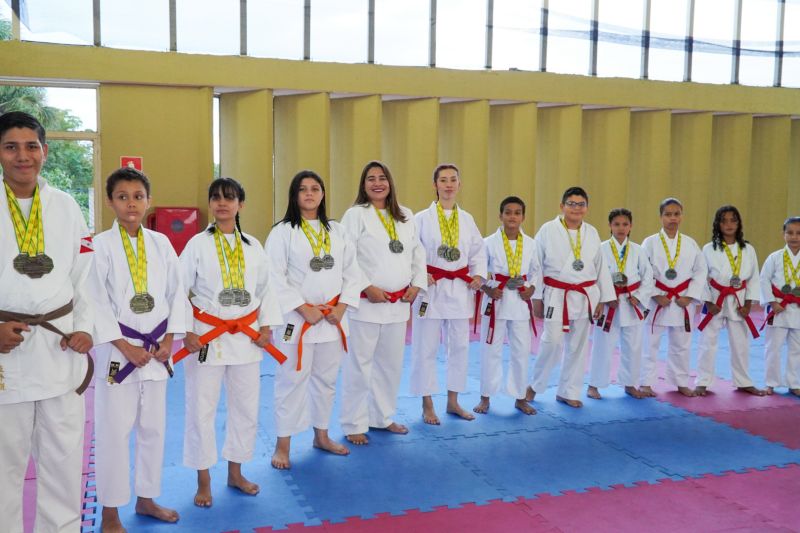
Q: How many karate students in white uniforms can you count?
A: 12